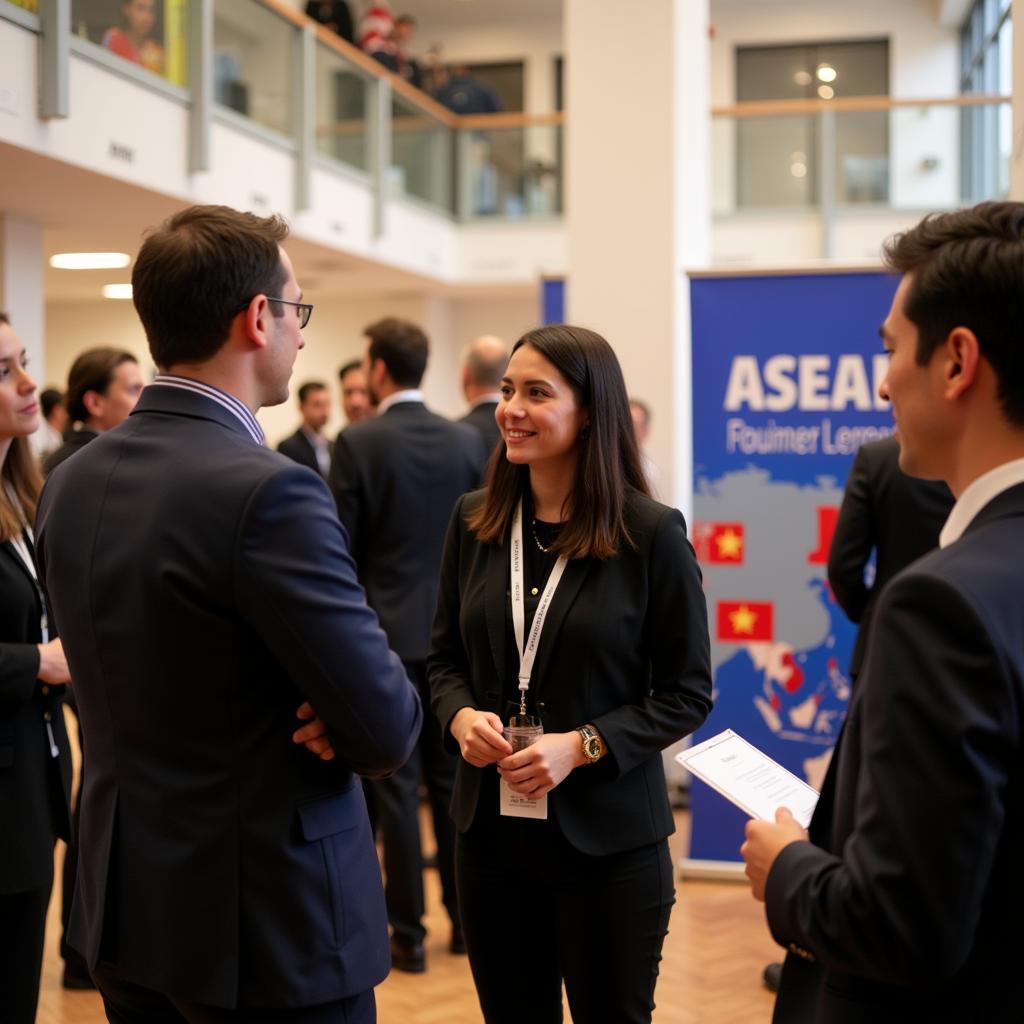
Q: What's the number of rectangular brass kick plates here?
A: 0